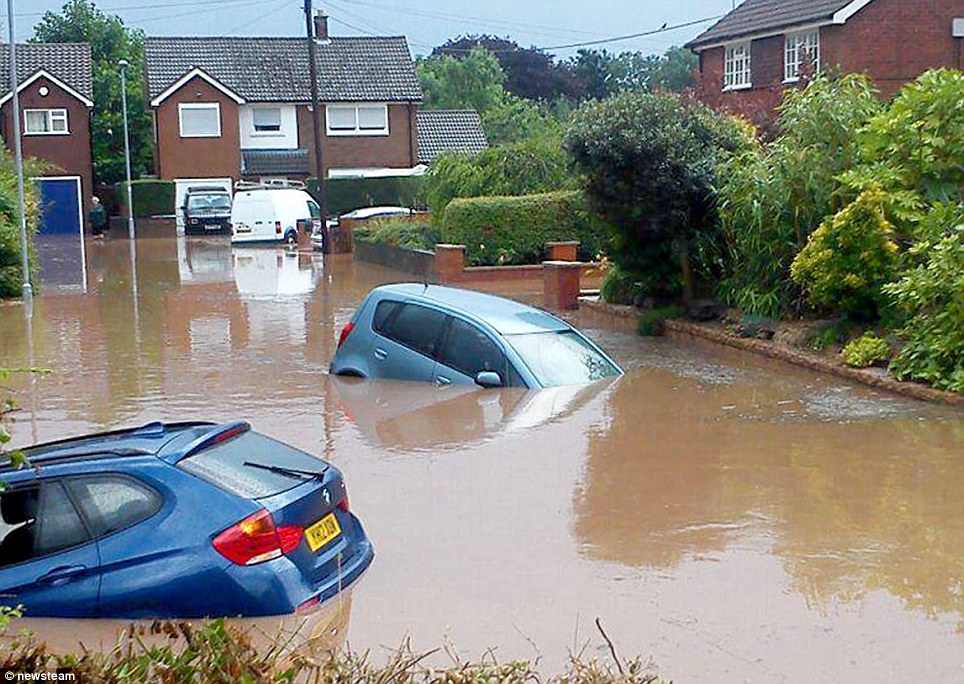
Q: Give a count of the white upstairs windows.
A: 6